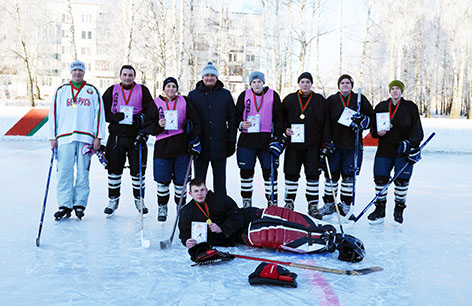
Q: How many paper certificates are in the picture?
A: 7